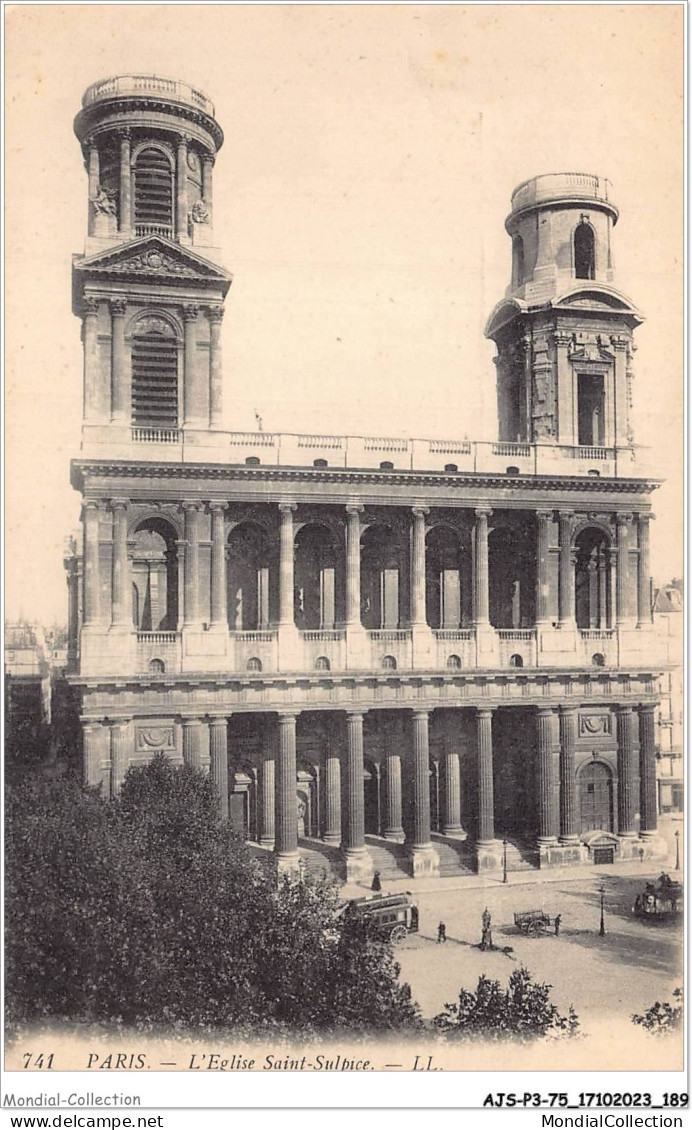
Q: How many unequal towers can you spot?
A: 2